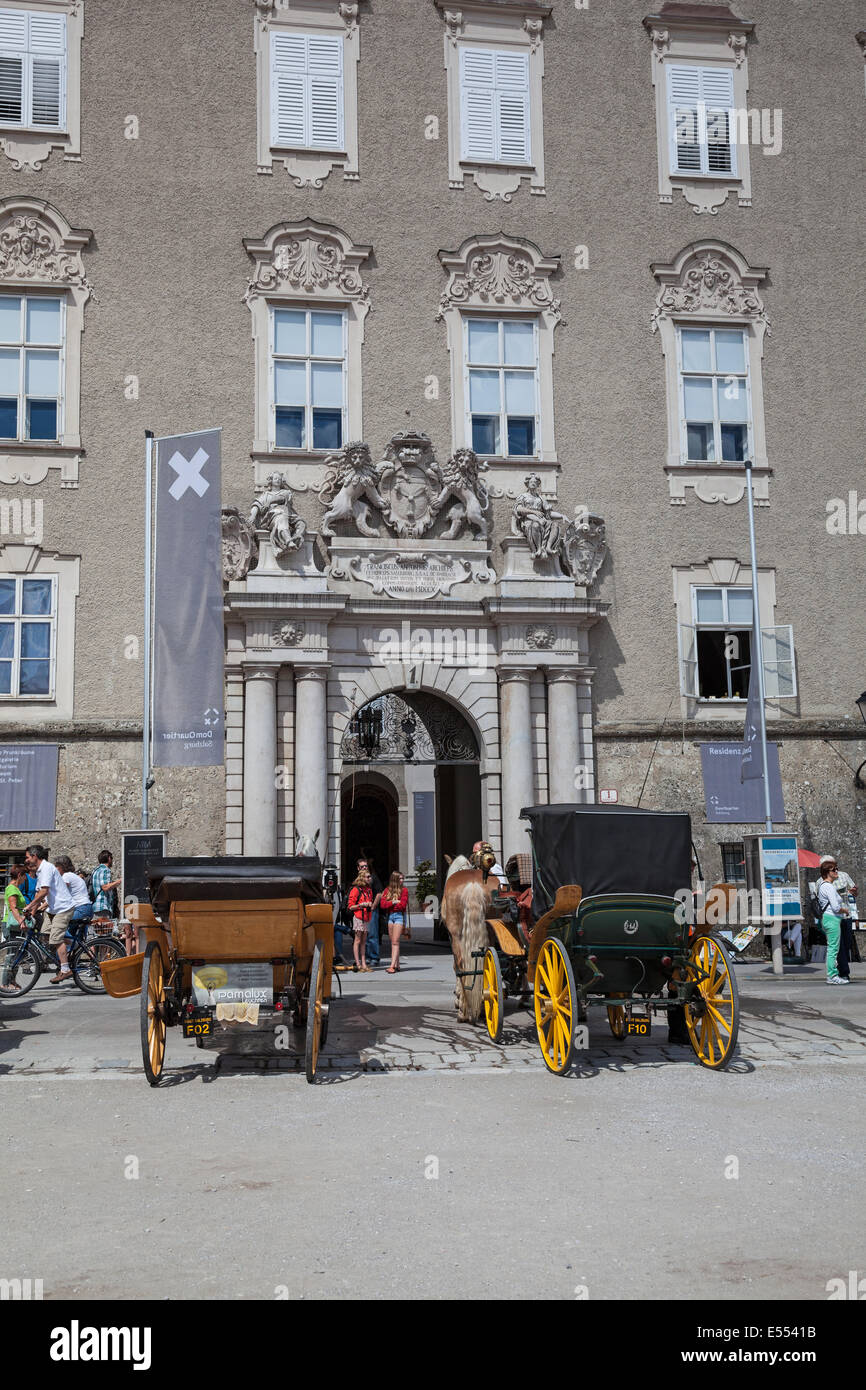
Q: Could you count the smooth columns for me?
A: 4